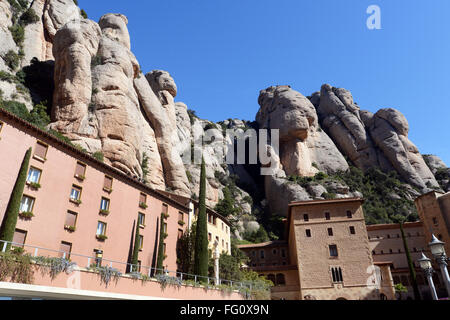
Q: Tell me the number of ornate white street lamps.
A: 2